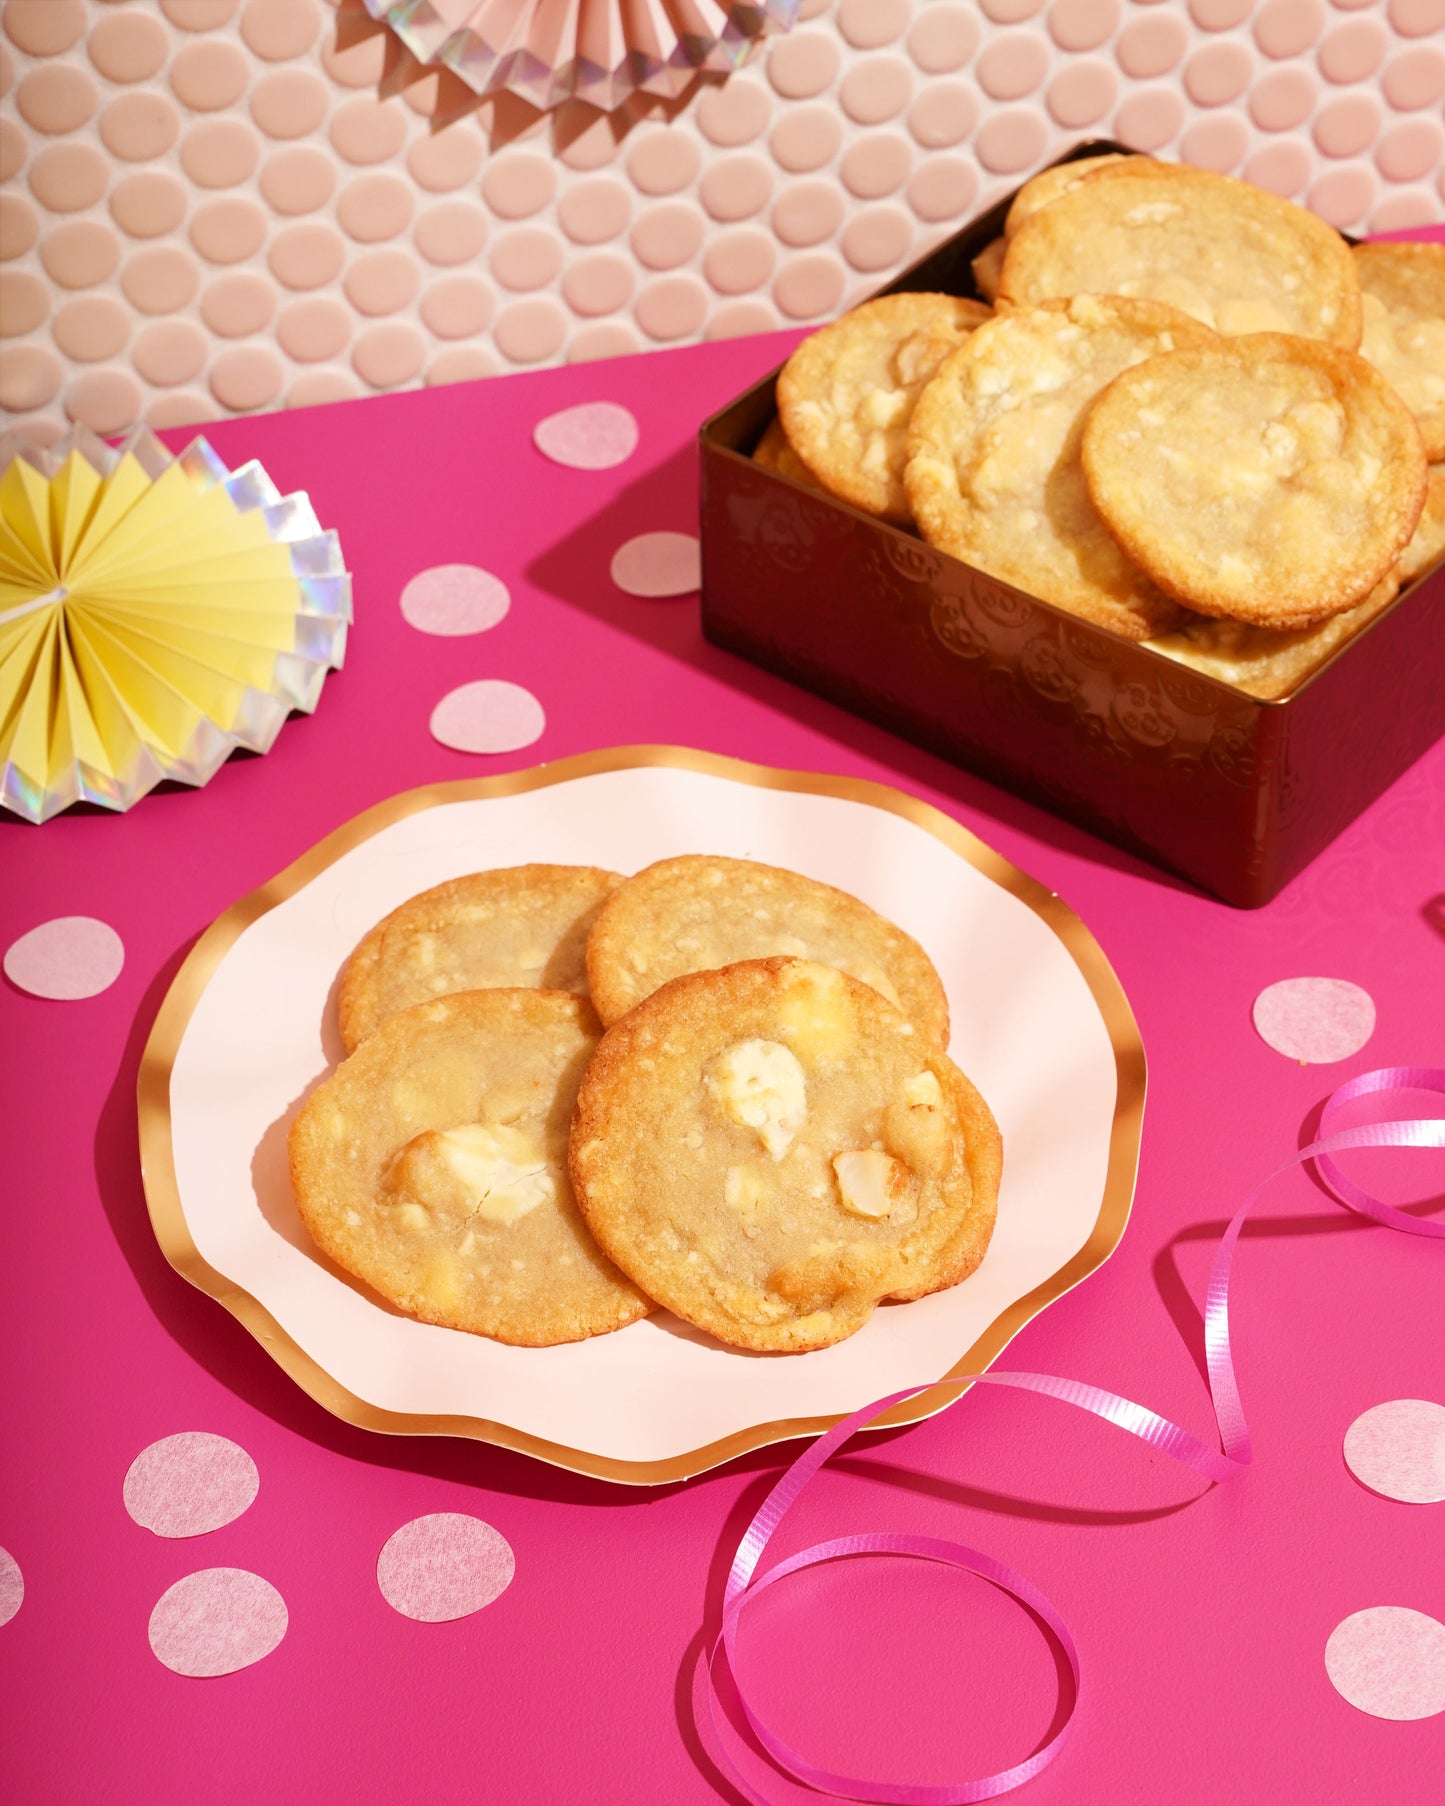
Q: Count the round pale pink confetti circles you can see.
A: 12